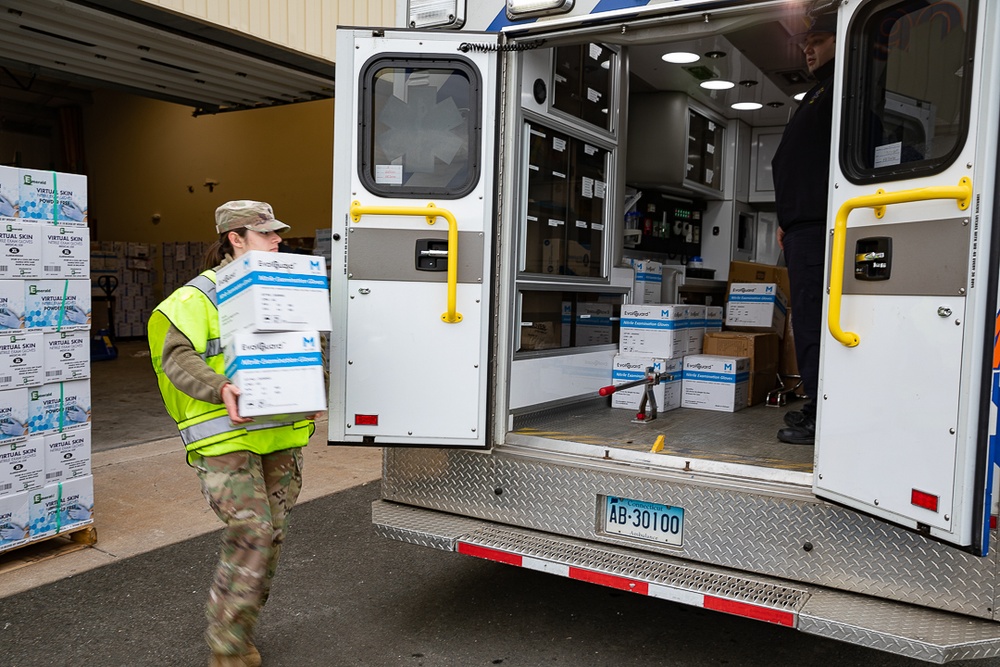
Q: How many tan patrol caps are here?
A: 1